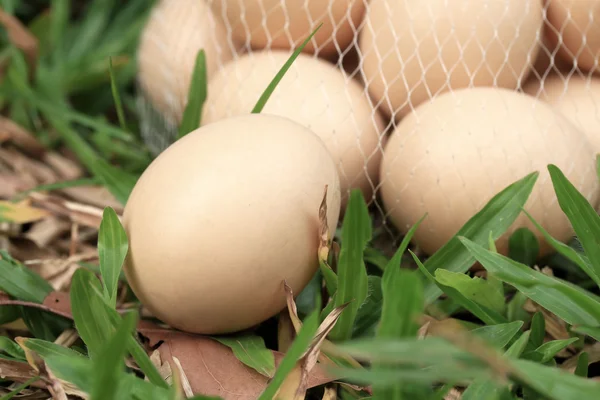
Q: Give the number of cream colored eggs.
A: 8